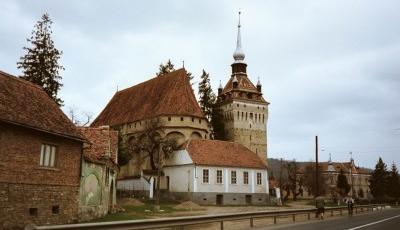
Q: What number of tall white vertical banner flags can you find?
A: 0